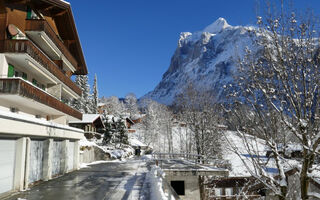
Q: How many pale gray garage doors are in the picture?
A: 4